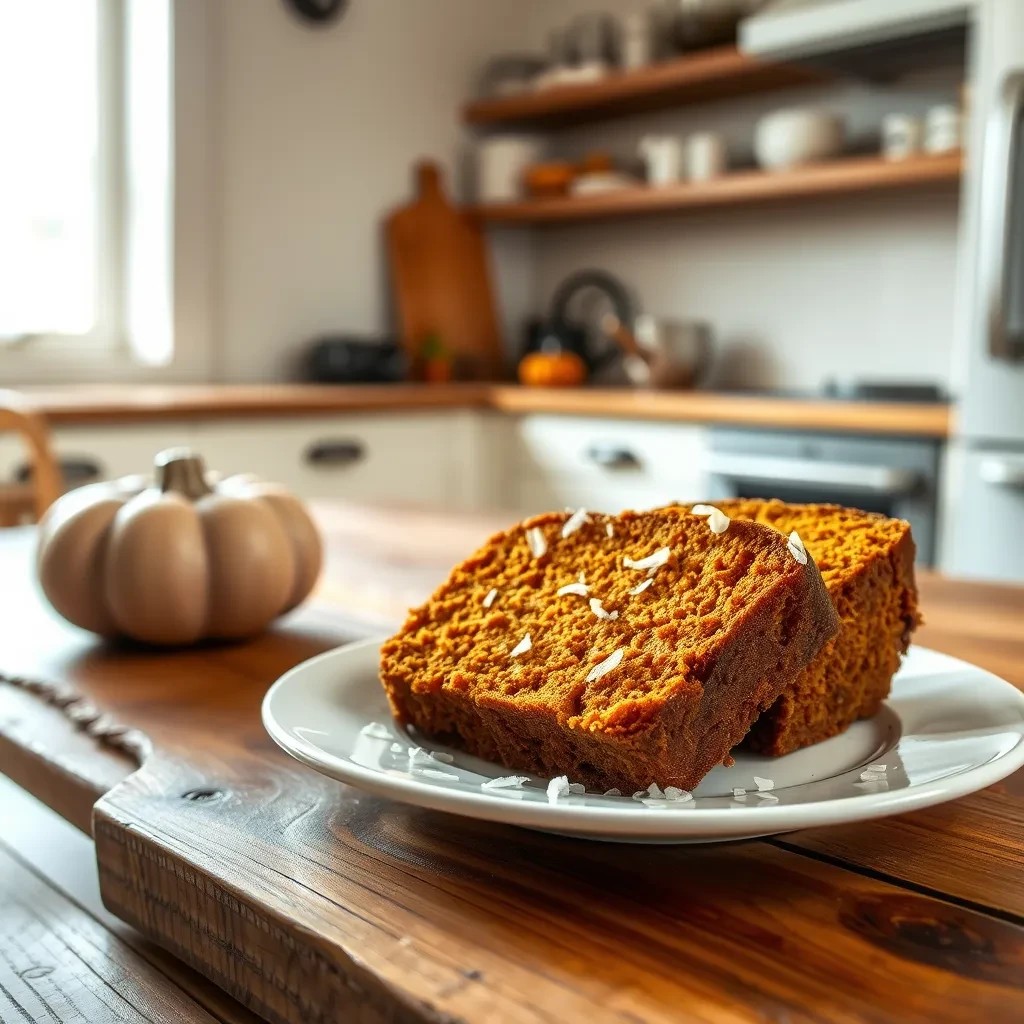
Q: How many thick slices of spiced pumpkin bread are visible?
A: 2